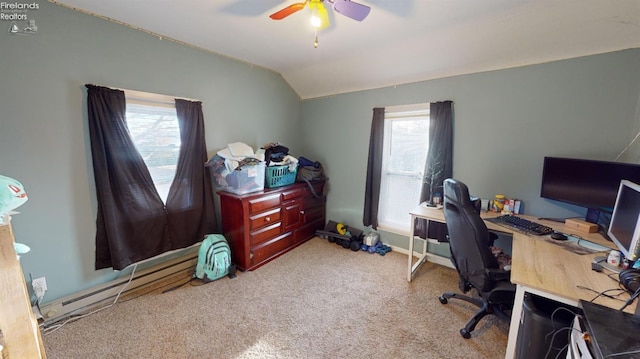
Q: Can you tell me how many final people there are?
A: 0